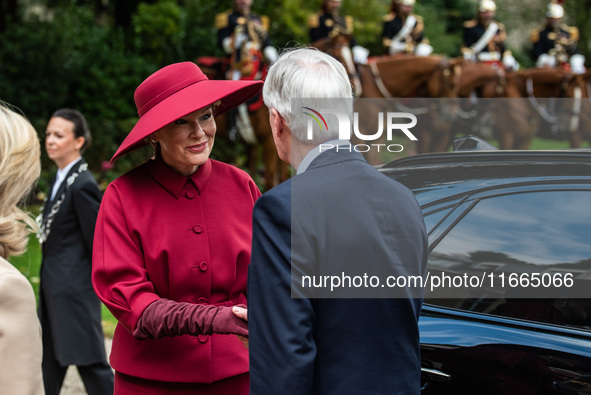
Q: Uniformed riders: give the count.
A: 5